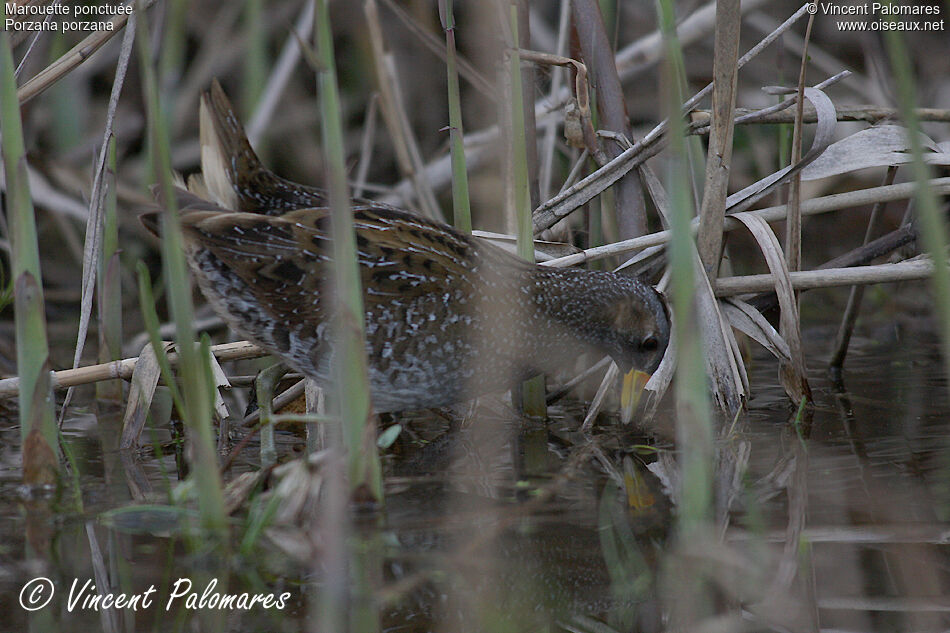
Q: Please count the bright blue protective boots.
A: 0